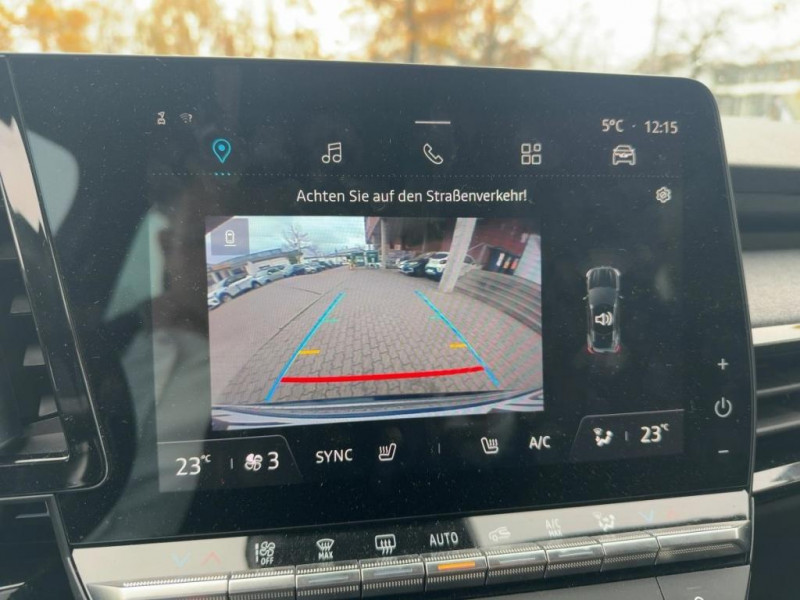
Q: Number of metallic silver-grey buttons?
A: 9